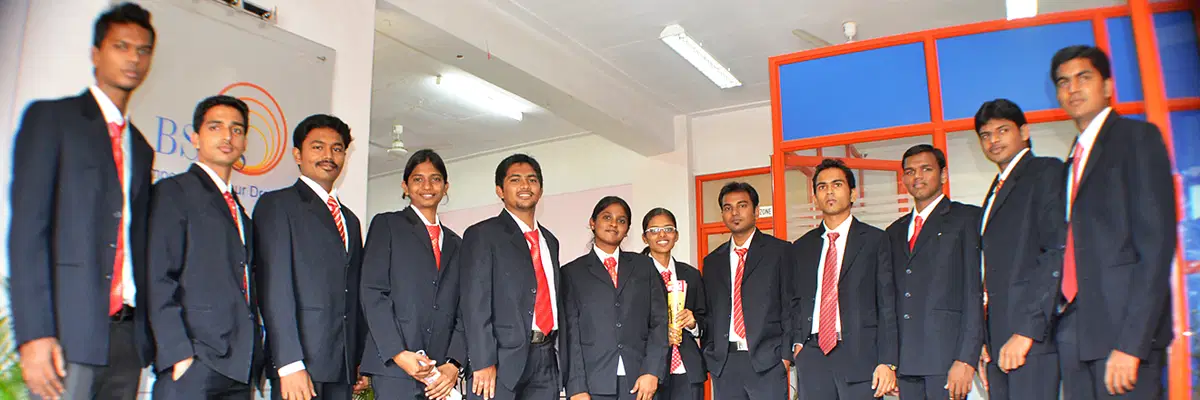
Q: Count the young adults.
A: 12